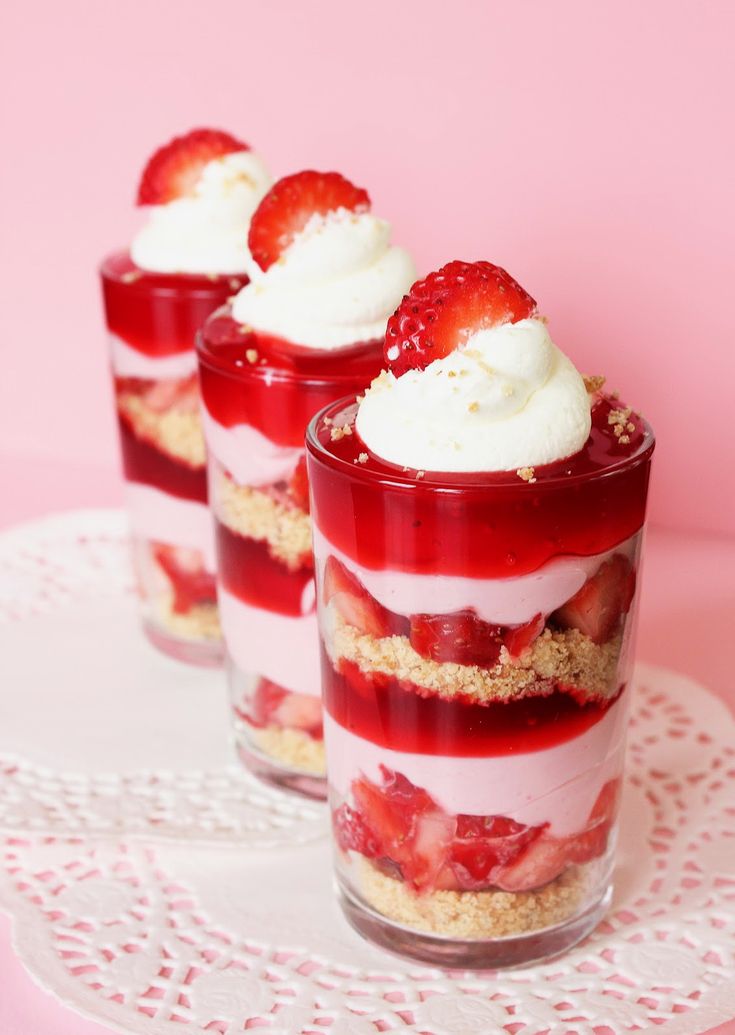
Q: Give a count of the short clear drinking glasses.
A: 3